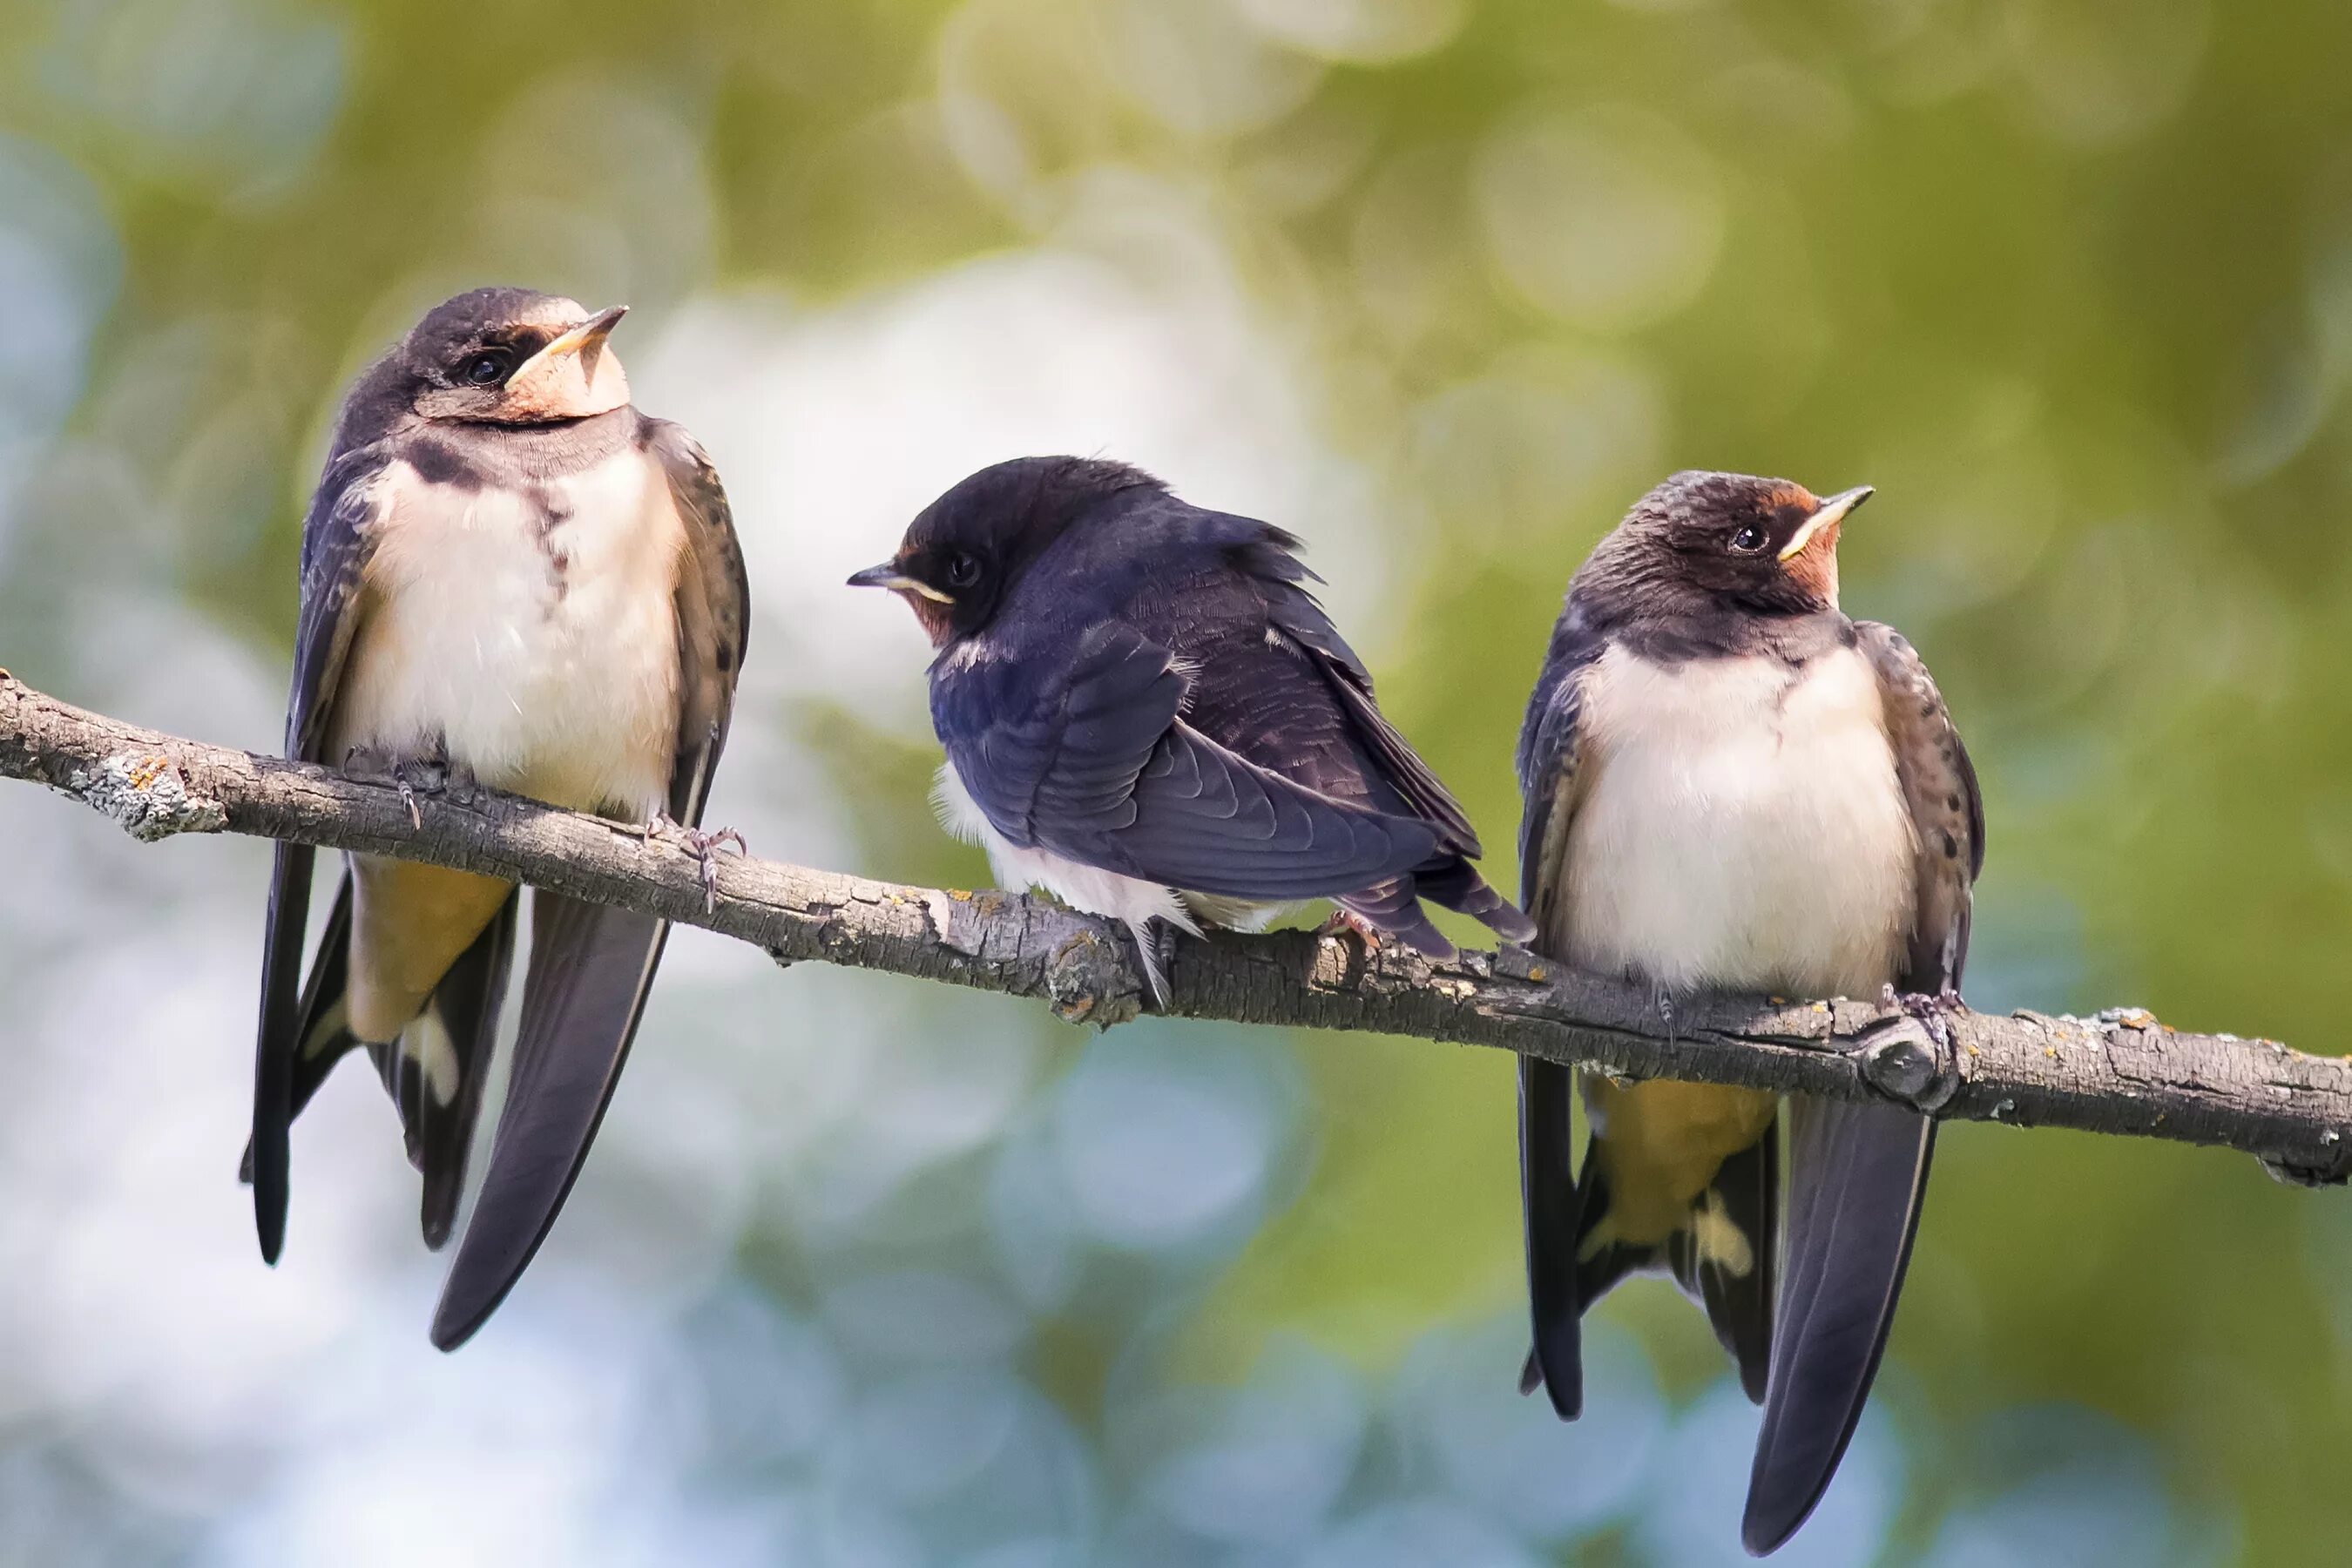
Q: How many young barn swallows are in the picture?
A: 3